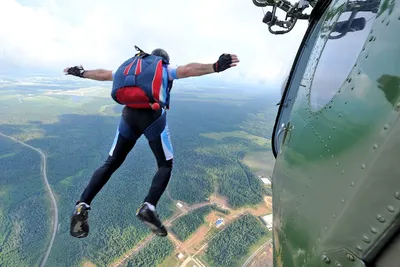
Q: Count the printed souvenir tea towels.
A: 0